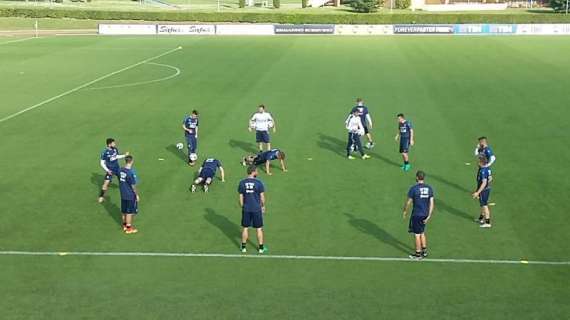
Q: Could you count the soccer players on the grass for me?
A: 13